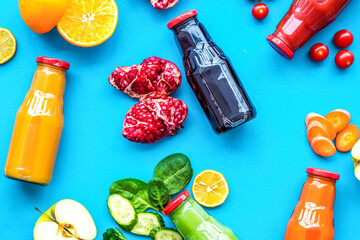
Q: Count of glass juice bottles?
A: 5